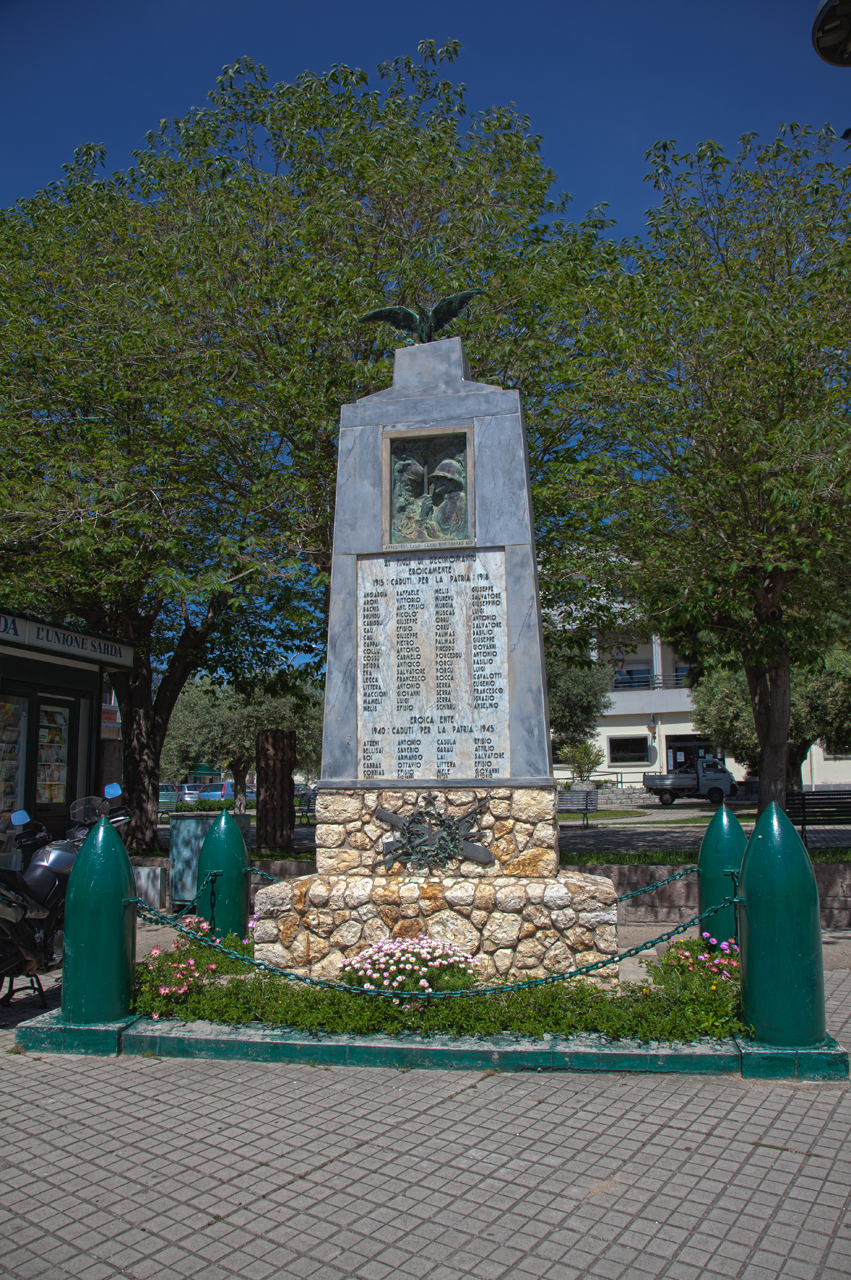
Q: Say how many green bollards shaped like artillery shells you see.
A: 4